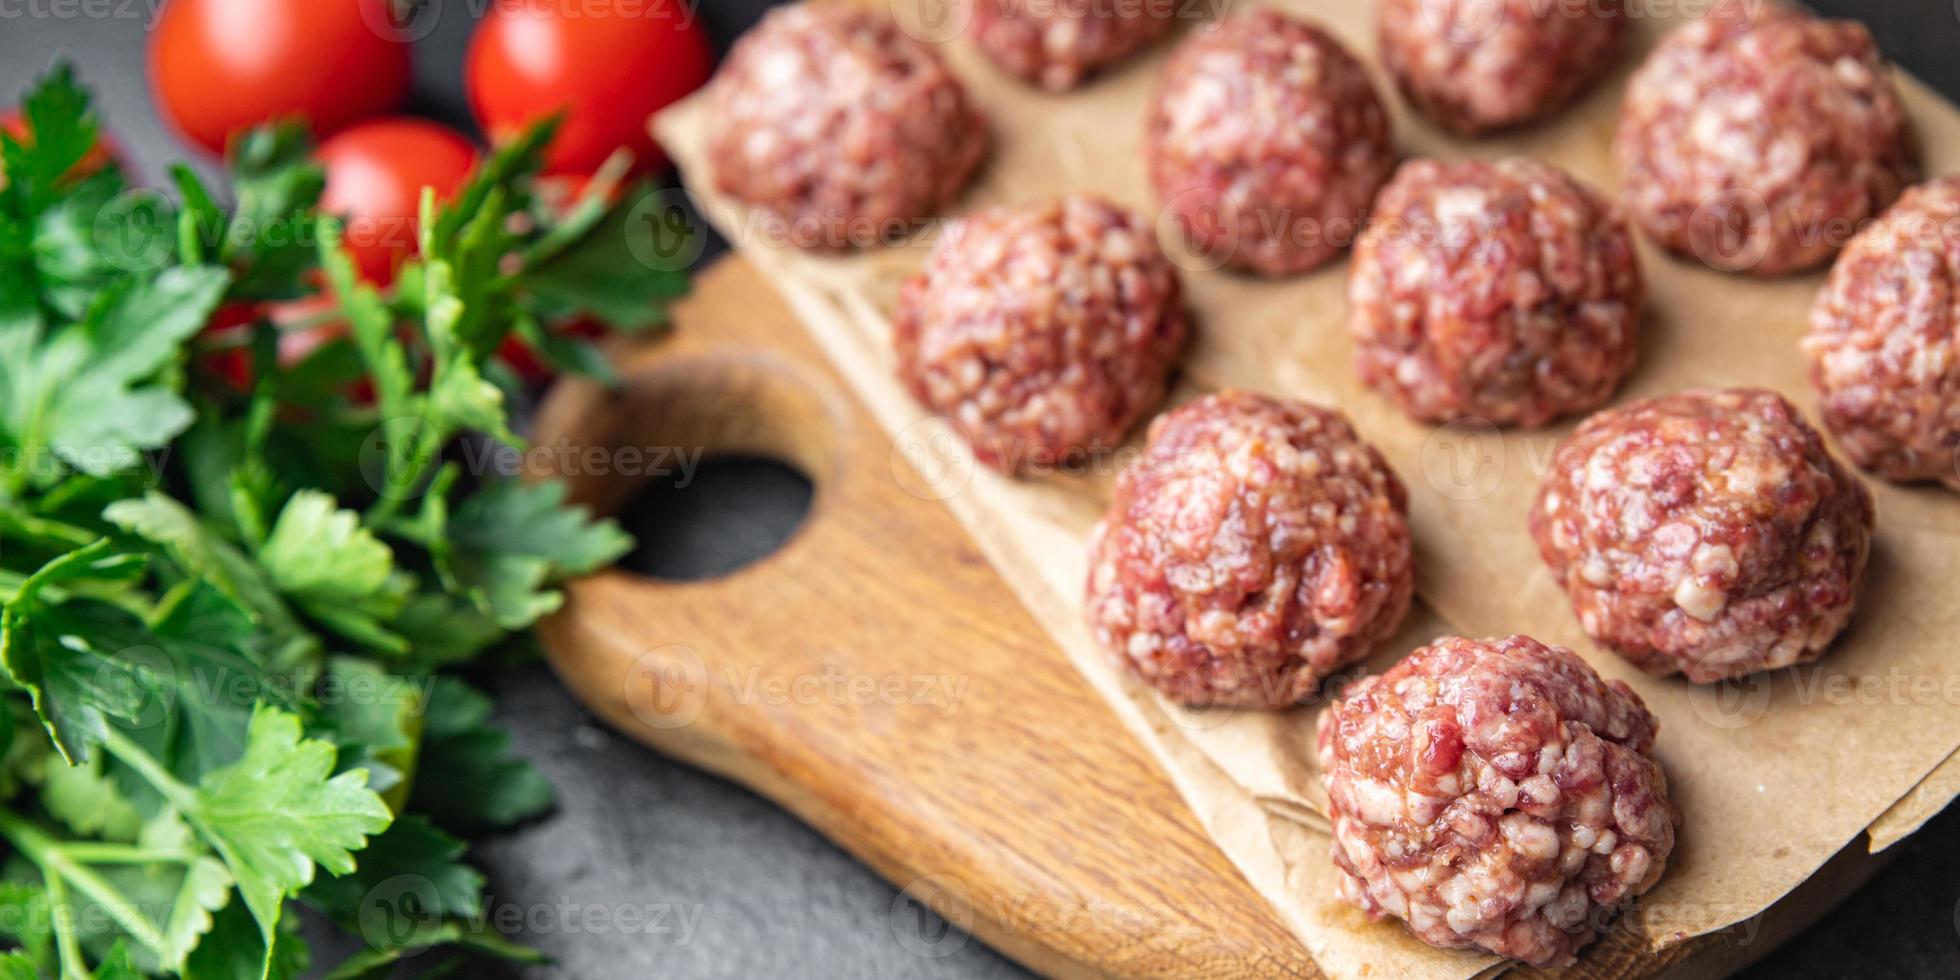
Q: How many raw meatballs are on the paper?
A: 11